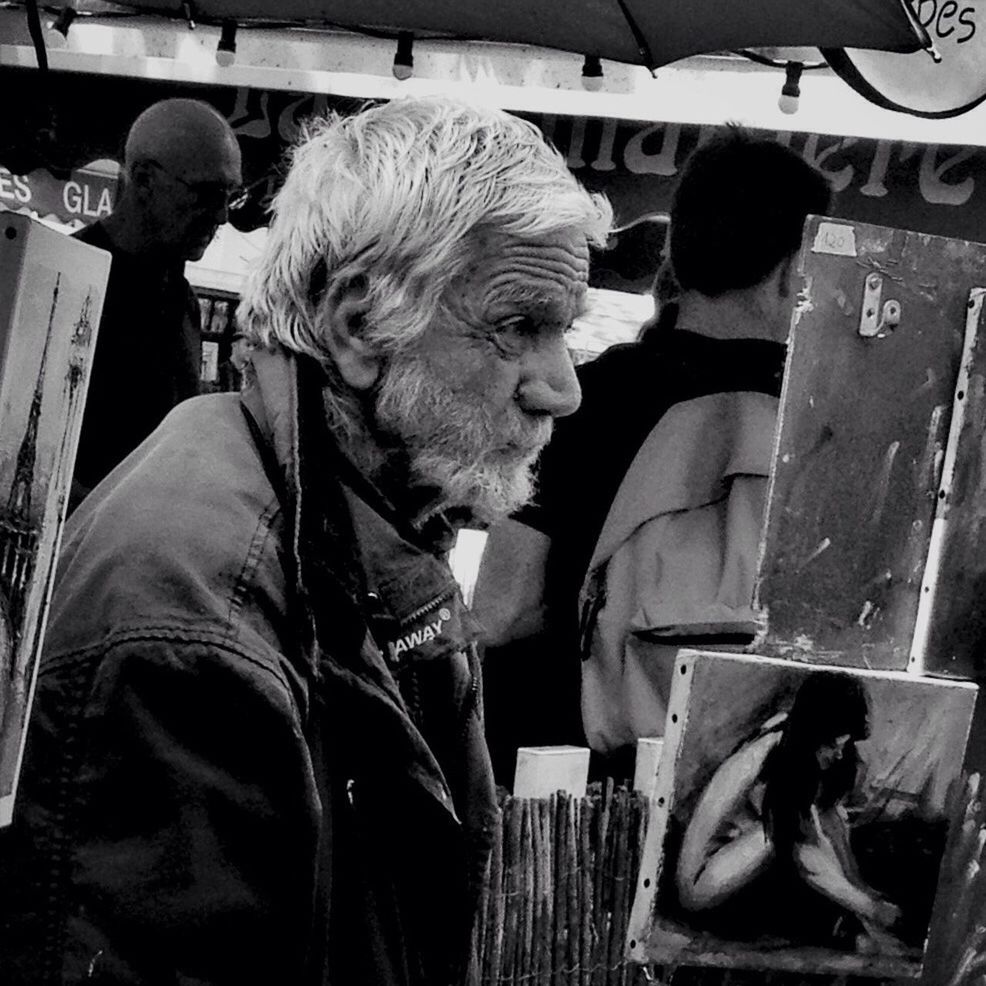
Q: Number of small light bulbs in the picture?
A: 5